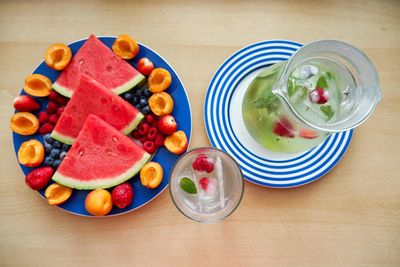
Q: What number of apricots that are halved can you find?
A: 10